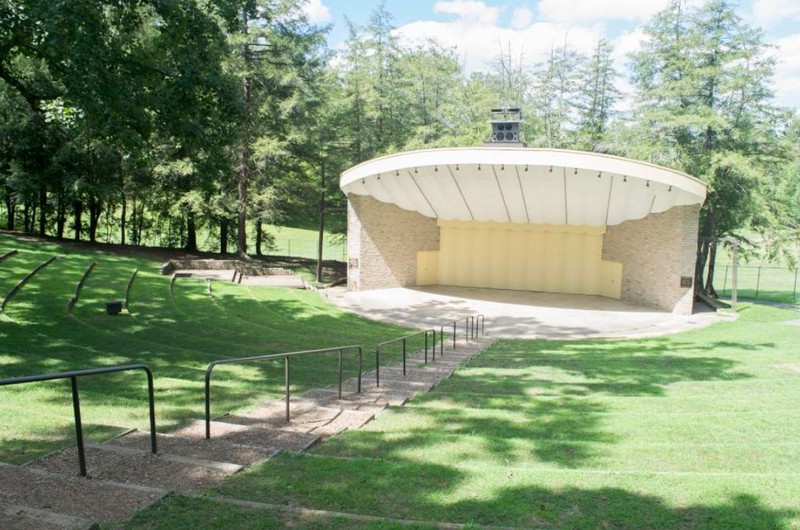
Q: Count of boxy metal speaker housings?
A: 1